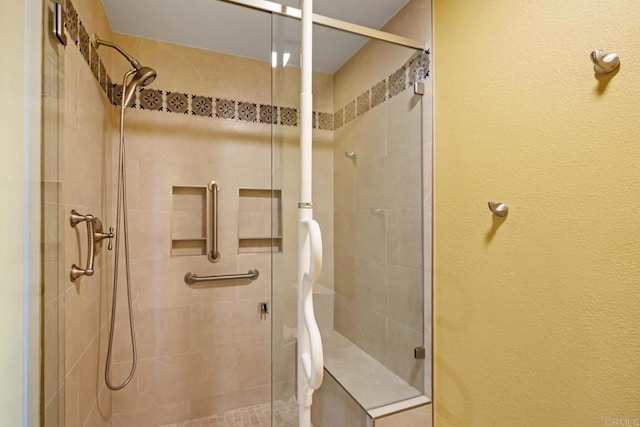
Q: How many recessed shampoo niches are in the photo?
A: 2